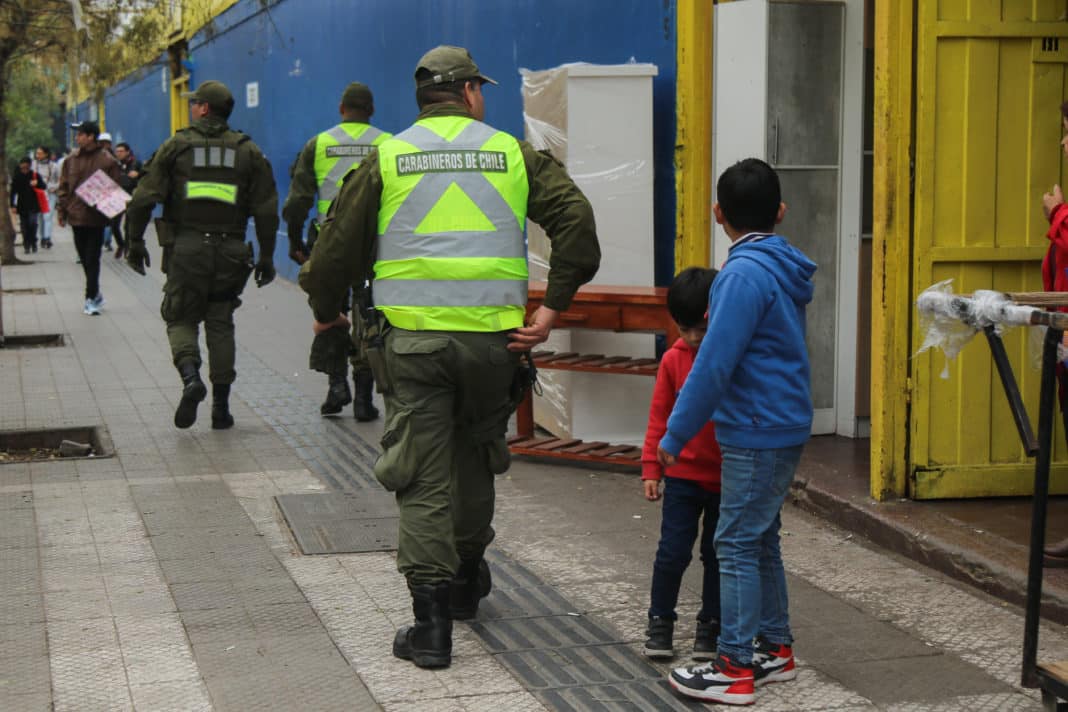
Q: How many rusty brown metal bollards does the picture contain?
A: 0